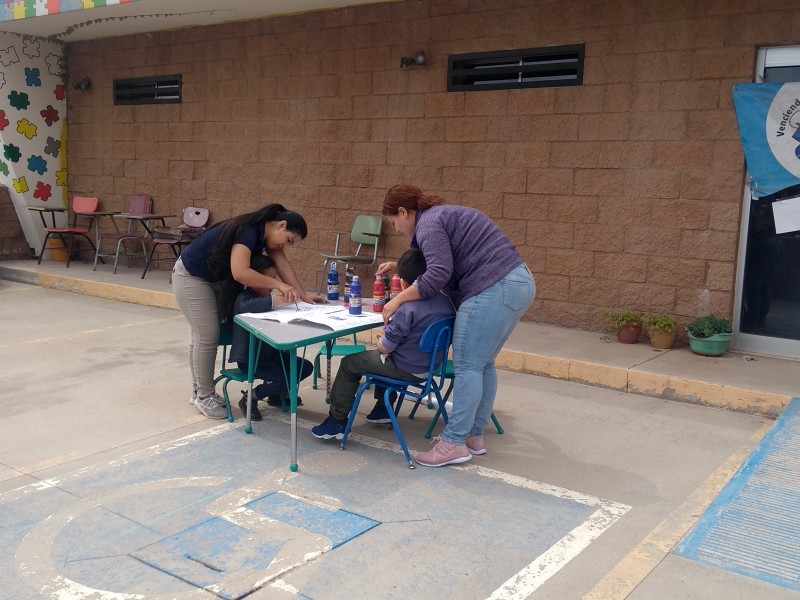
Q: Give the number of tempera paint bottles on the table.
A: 6